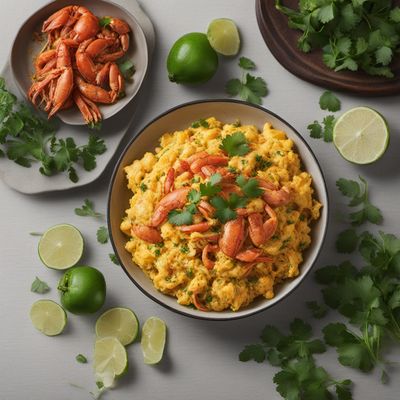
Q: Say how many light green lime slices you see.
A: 7